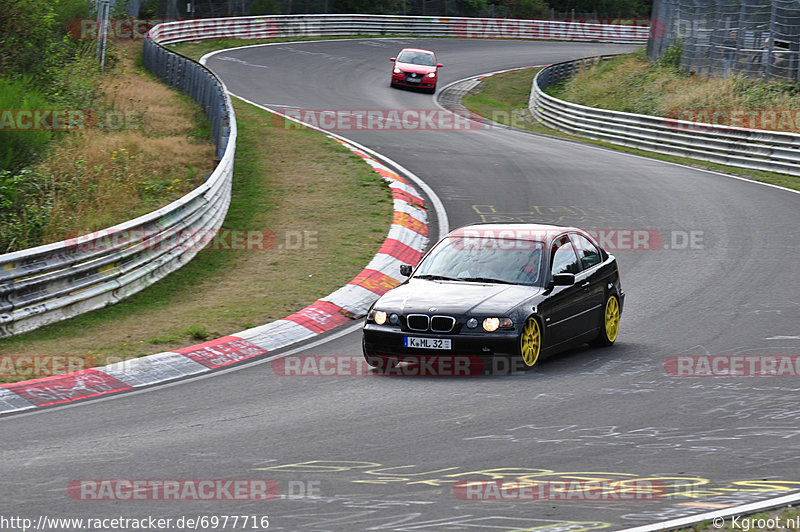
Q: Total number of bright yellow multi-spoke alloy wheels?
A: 2